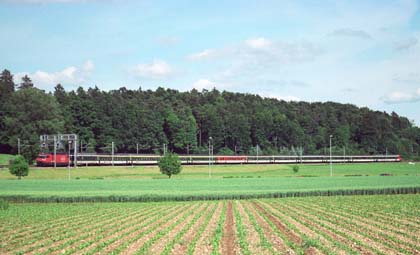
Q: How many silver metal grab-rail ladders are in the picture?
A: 0